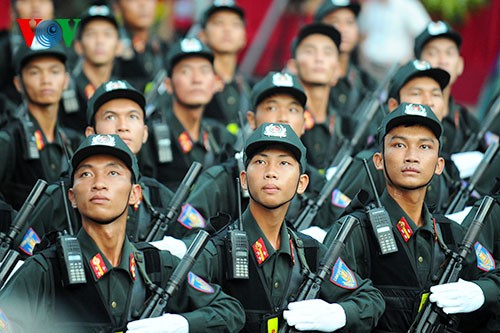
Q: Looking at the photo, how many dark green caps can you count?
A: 13